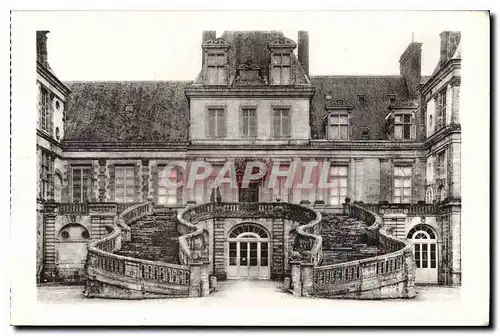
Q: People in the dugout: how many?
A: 0